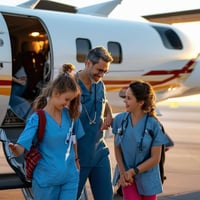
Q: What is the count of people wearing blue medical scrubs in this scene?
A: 3